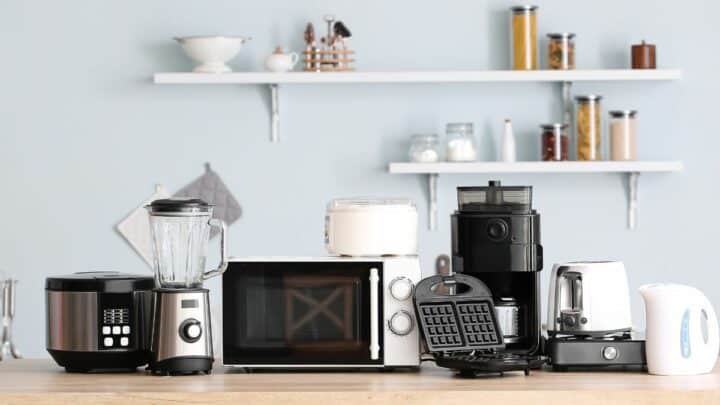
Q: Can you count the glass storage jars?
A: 7